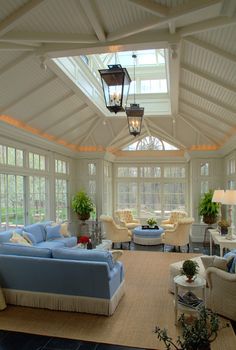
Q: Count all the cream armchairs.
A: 4